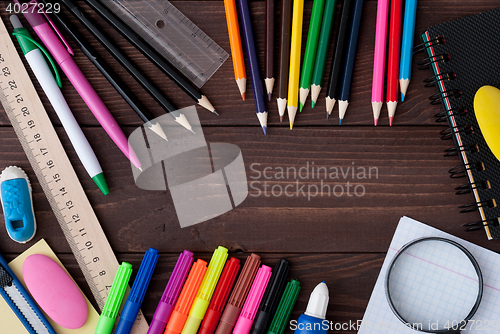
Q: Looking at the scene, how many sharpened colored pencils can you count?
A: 12